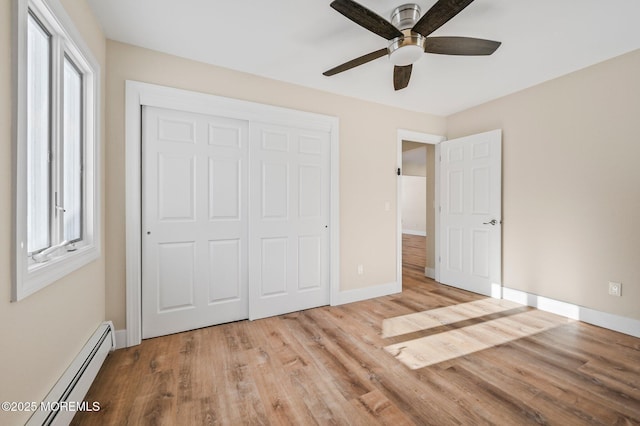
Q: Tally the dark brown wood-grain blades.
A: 5